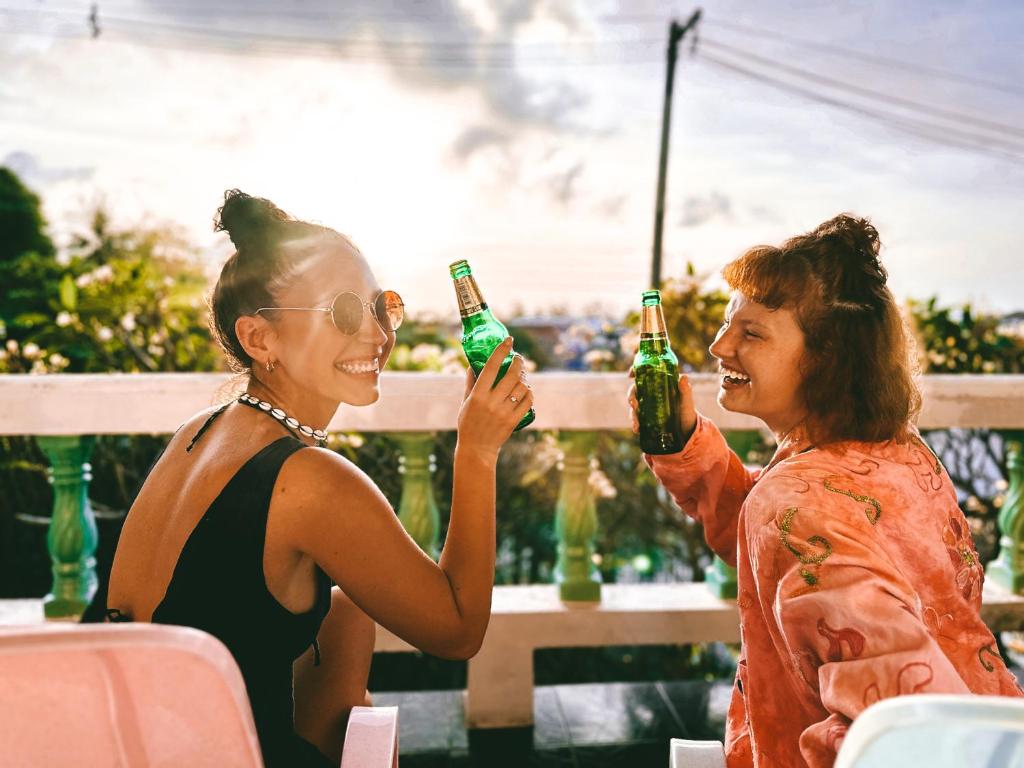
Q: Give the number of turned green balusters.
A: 5